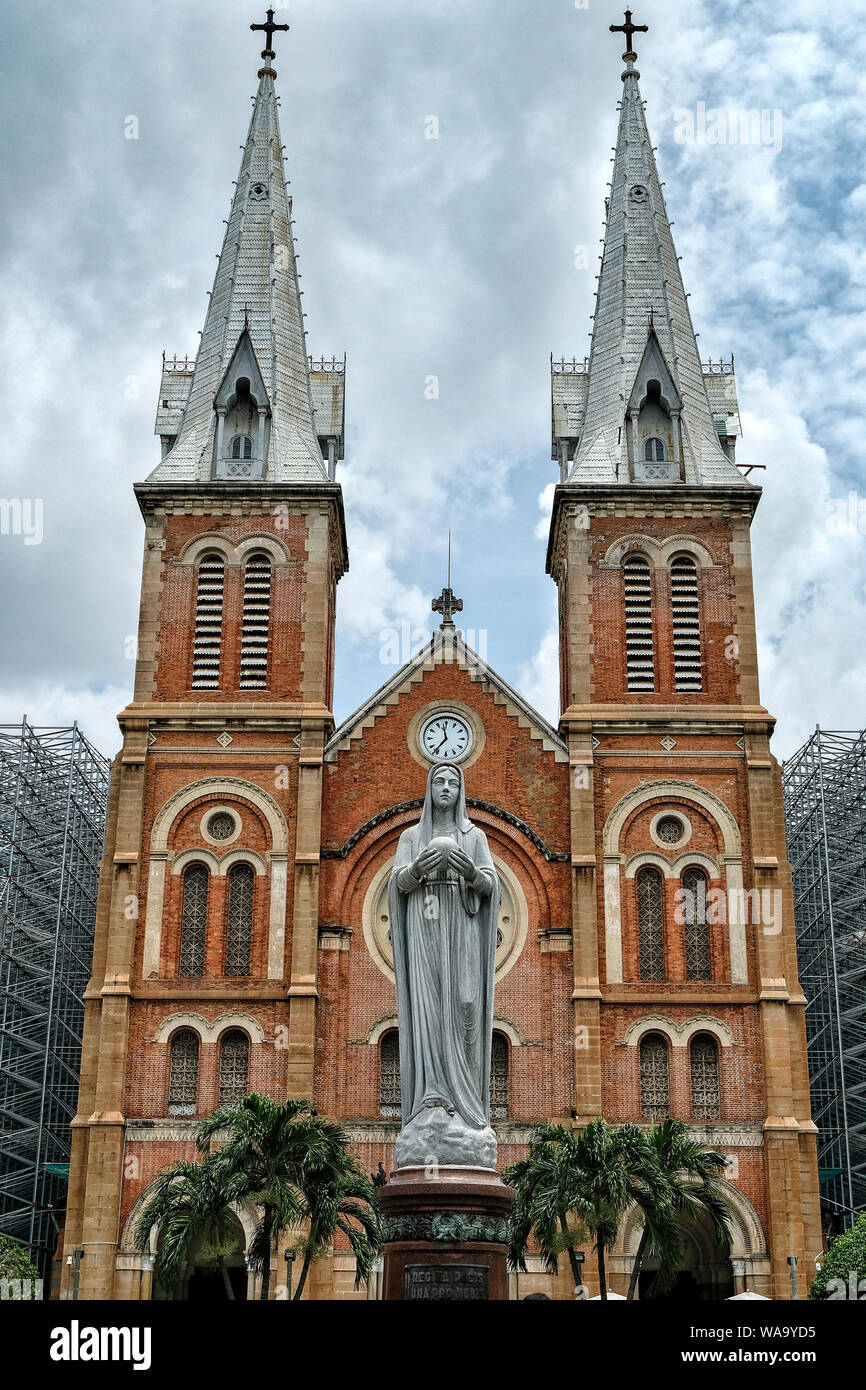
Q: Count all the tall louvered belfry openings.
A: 4